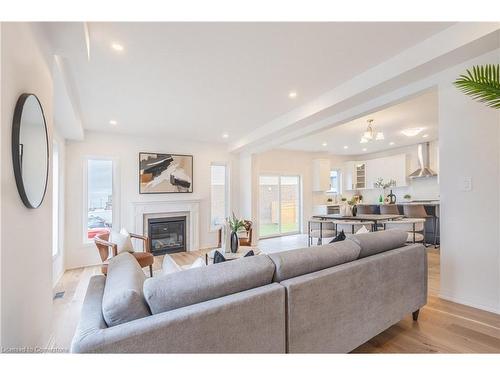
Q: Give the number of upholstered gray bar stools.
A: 3